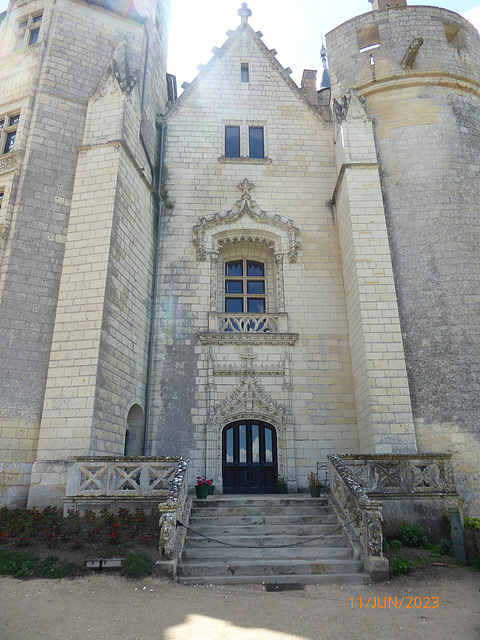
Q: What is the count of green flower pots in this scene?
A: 4